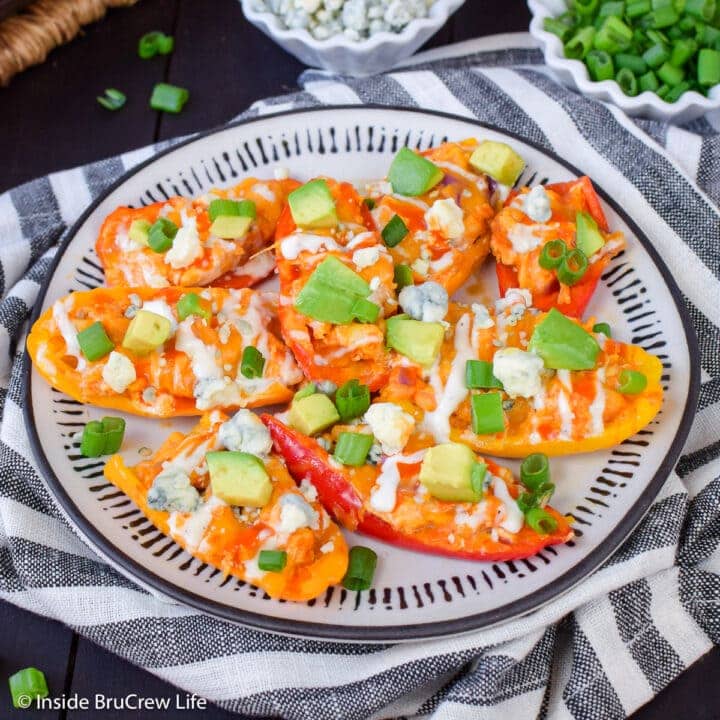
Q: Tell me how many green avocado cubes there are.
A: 13